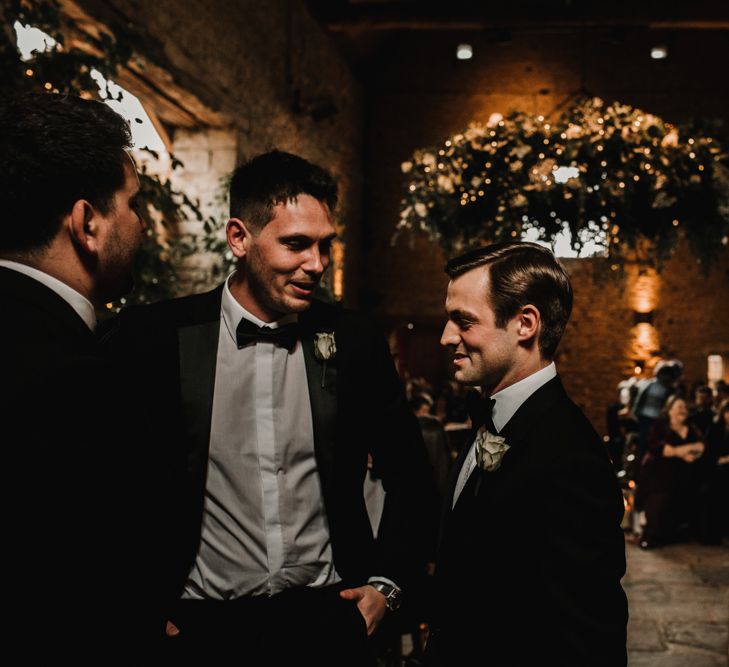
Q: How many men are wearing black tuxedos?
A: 3